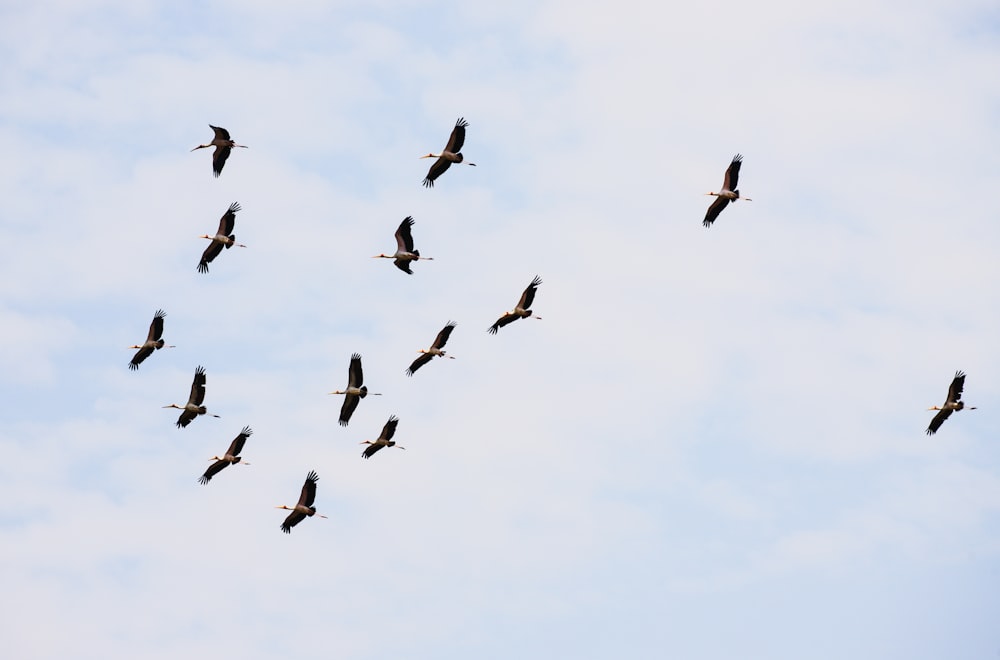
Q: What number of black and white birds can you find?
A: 14